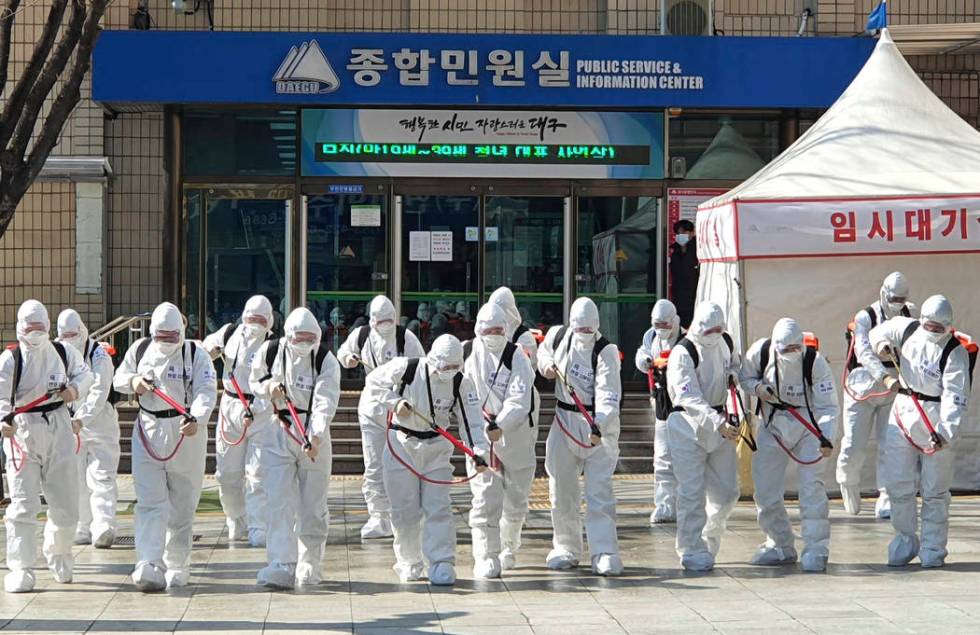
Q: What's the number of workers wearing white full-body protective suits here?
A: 15